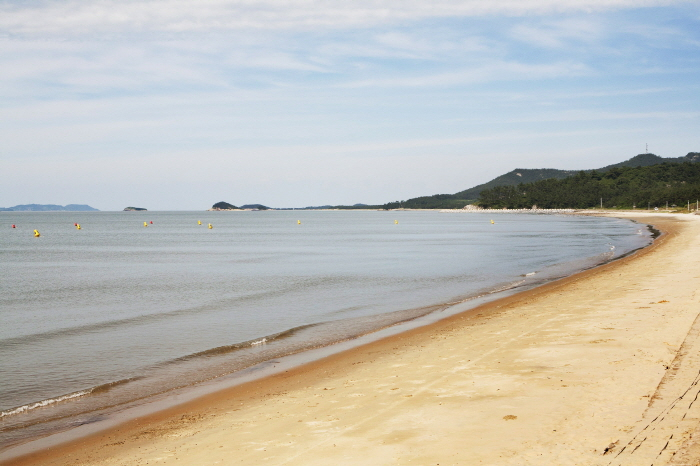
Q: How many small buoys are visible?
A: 11